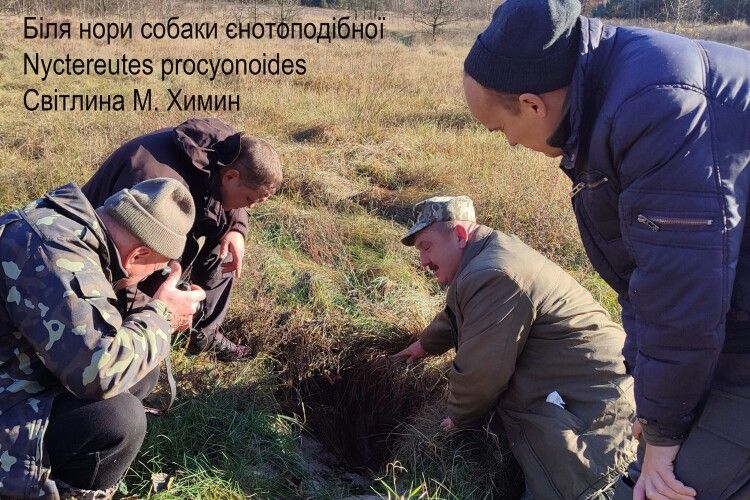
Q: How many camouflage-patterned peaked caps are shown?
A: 1